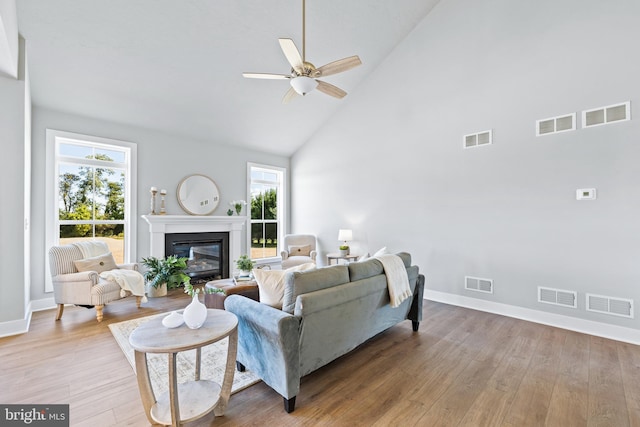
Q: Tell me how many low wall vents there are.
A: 3